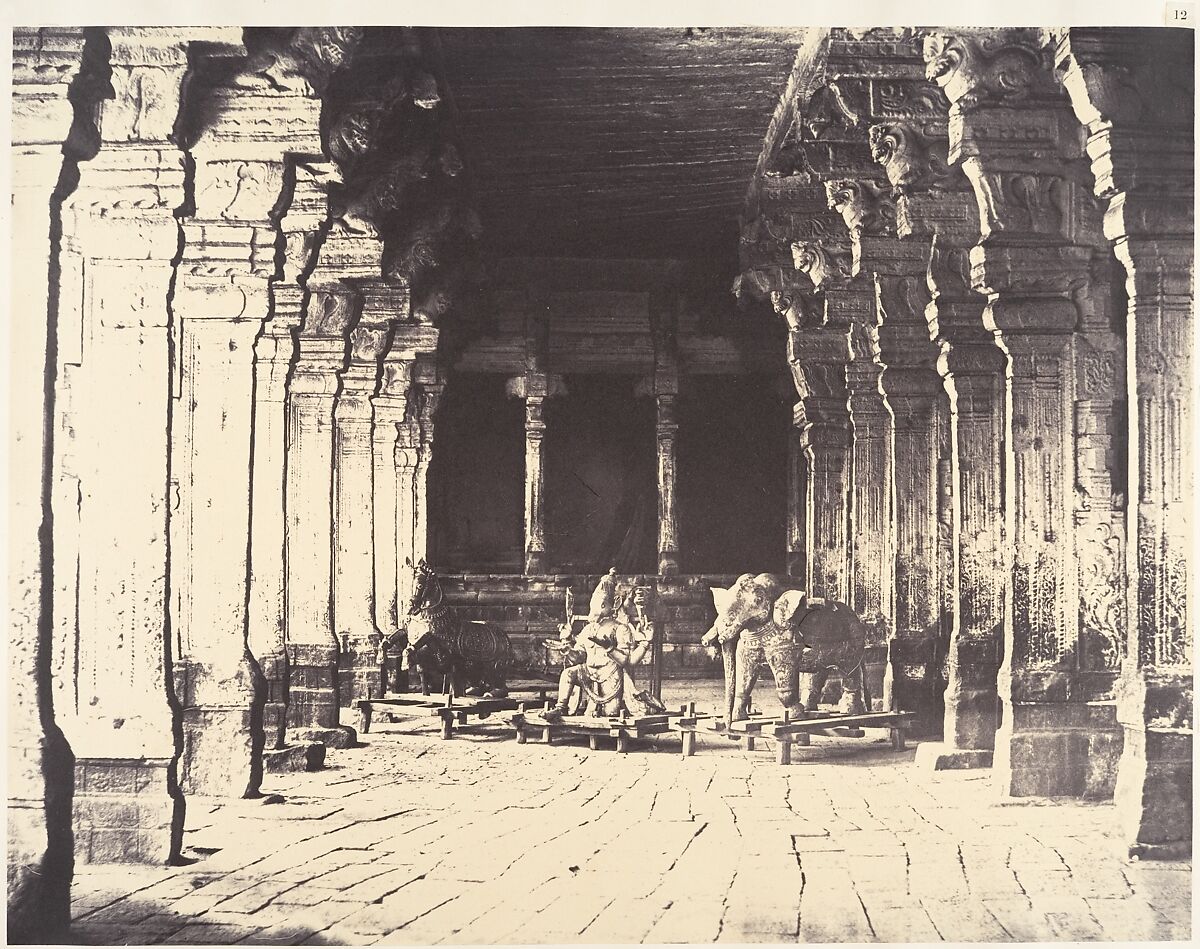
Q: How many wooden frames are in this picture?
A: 3